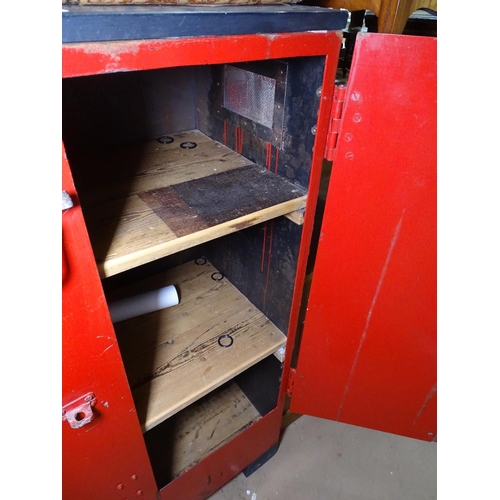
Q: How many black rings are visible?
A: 5